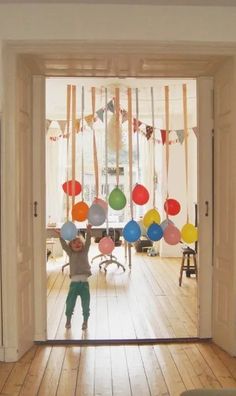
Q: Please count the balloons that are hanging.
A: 15